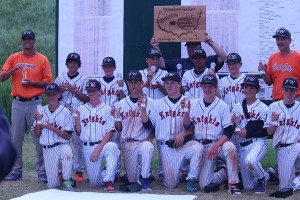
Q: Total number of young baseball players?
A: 12